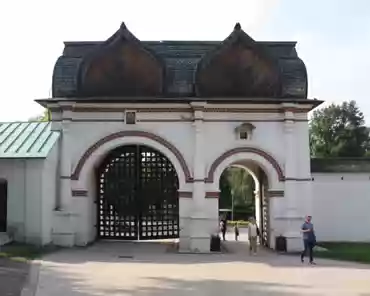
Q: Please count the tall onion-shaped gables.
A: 2